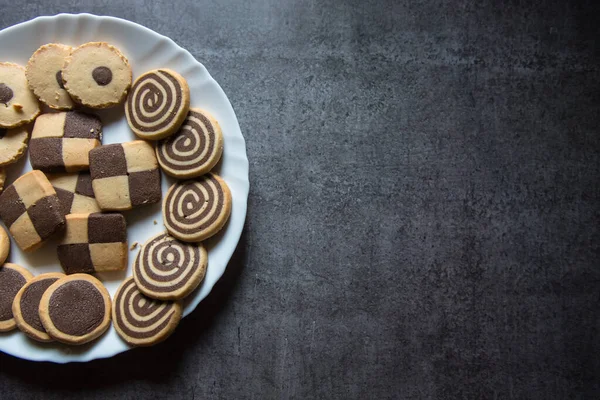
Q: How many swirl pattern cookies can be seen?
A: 5